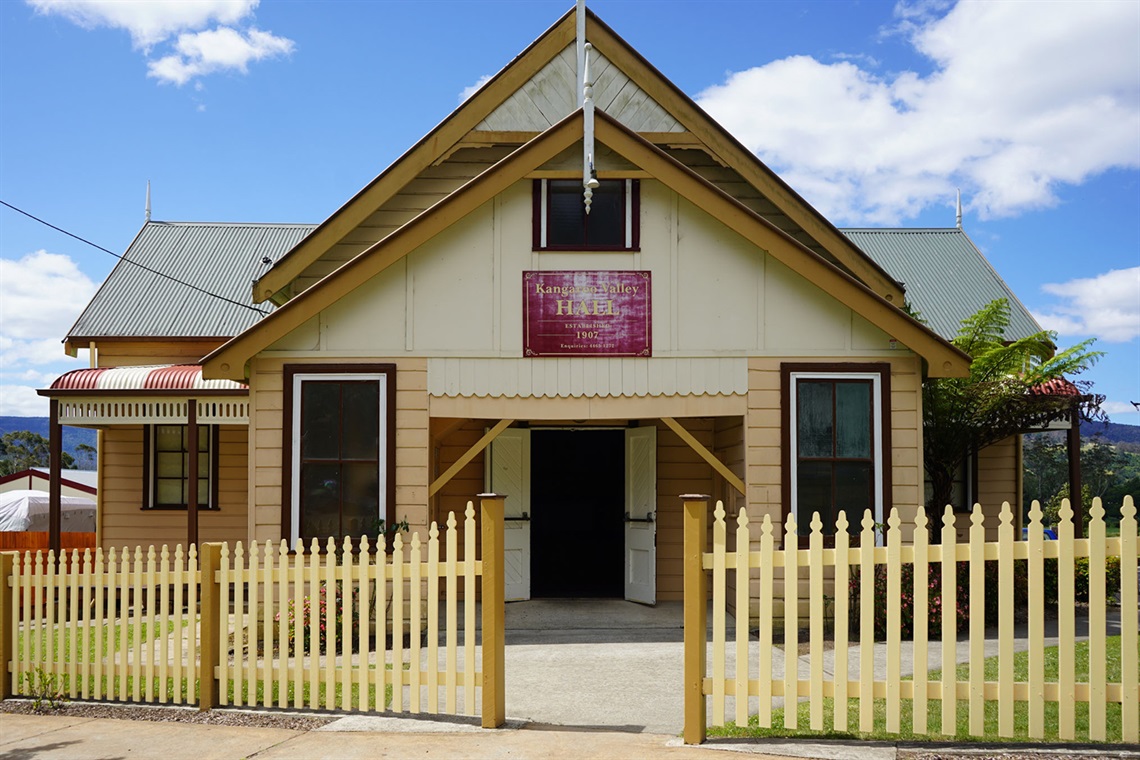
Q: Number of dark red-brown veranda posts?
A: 3